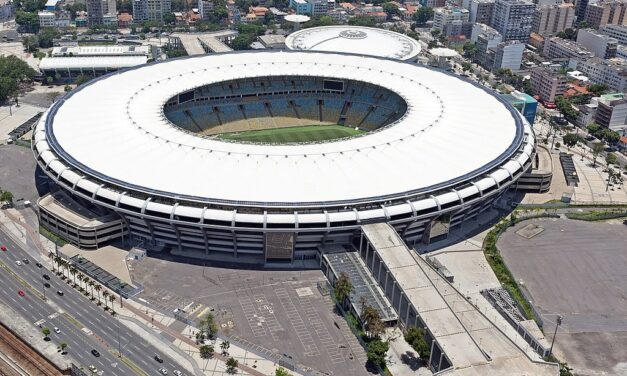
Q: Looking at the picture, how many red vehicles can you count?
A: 2